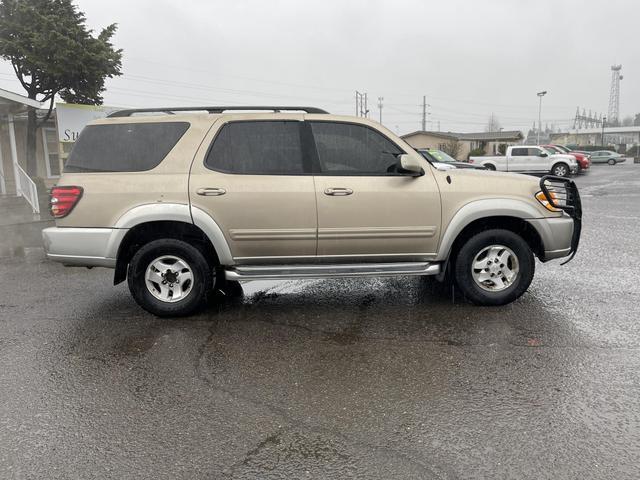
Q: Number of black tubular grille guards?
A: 1